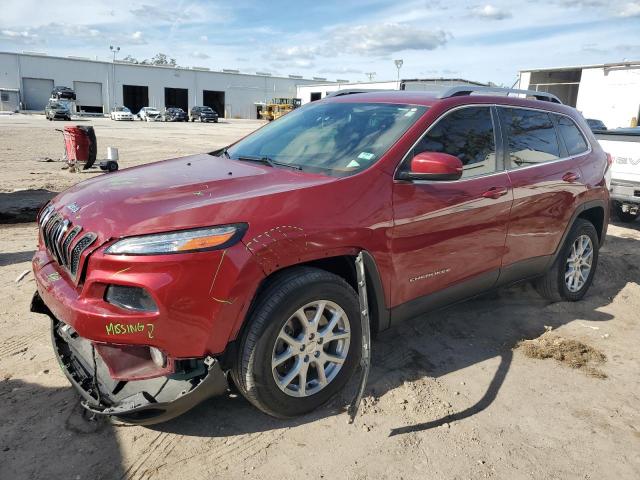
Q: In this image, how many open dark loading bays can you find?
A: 3